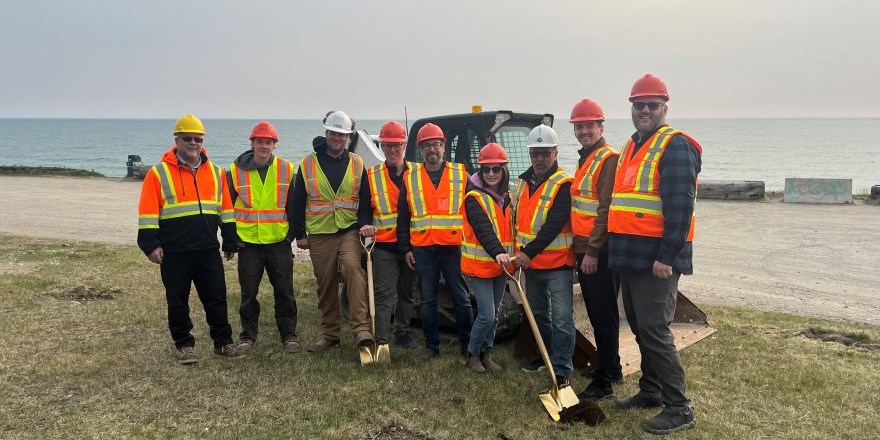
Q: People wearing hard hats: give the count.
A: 9